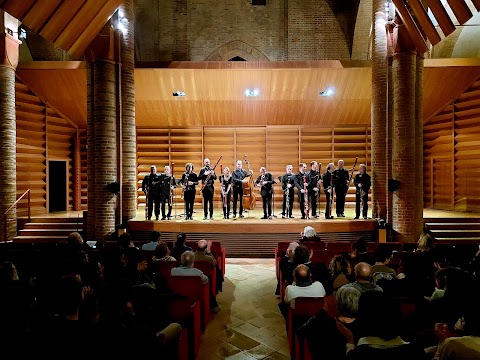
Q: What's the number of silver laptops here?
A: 0